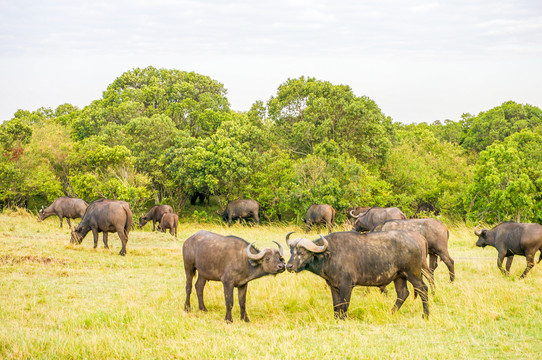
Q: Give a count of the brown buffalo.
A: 11